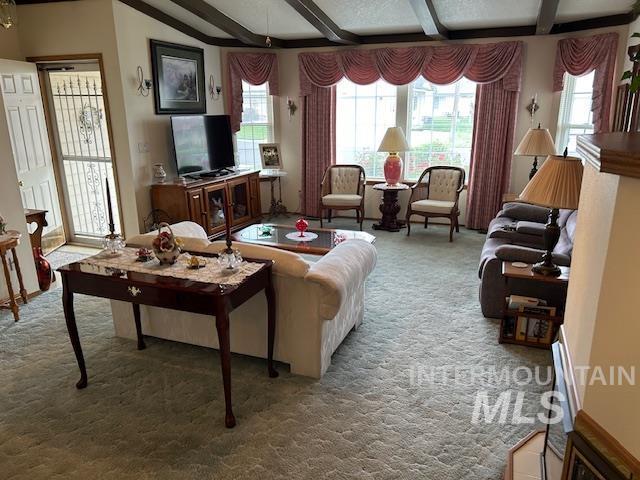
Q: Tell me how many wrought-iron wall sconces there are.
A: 2